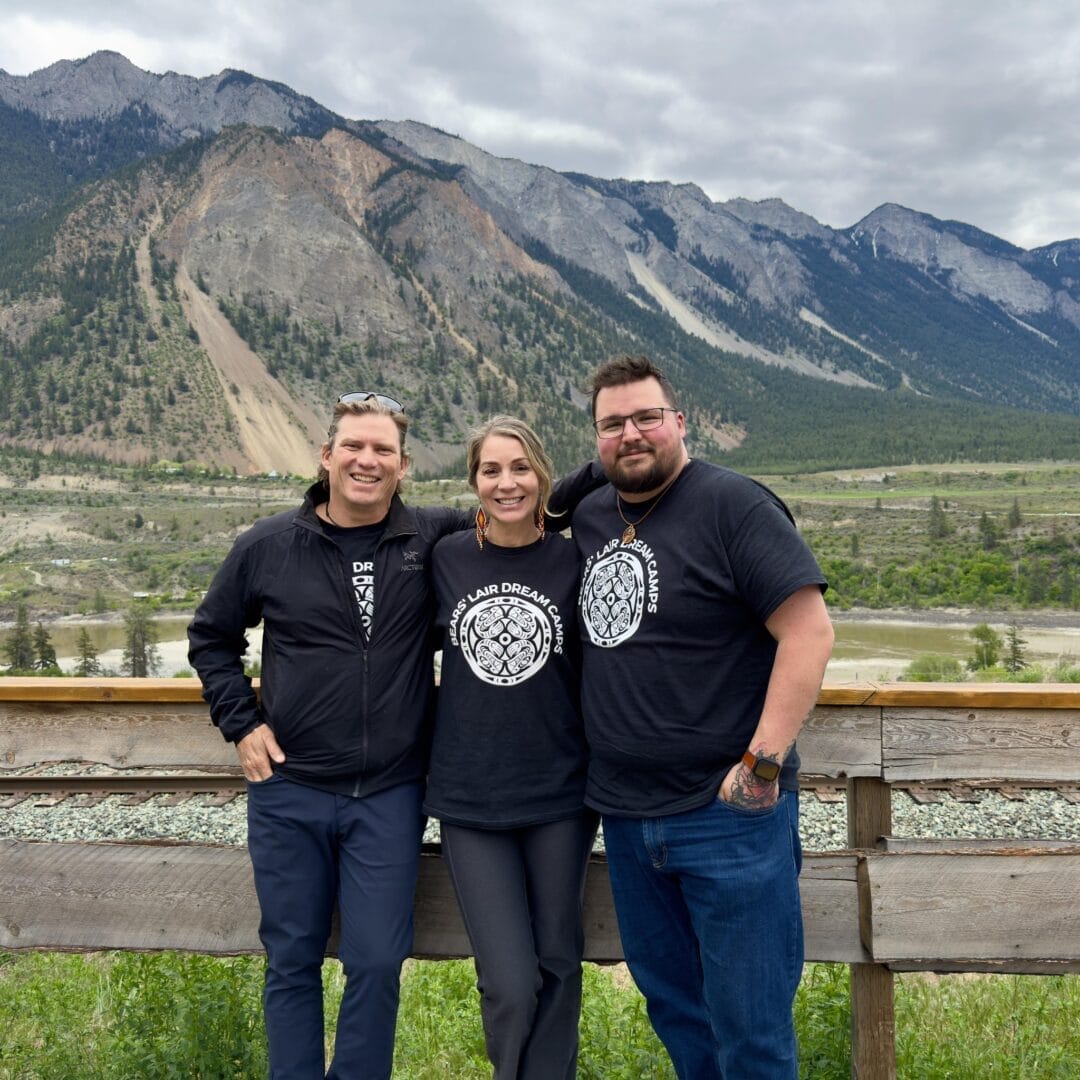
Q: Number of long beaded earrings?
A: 2